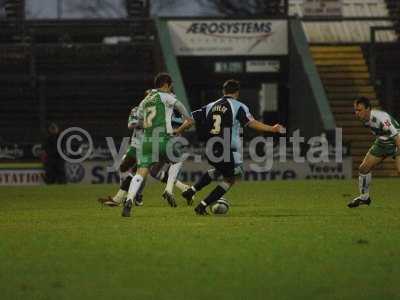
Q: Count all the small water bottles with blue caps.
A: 0